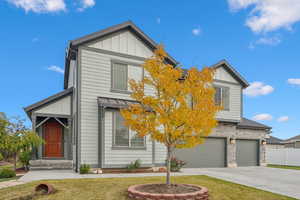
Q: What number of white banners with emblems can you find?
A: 0